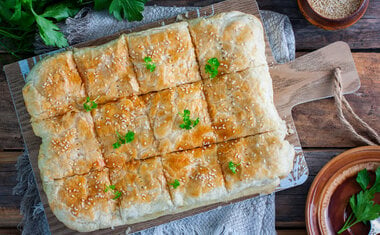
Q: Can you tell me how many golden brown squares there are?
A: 12